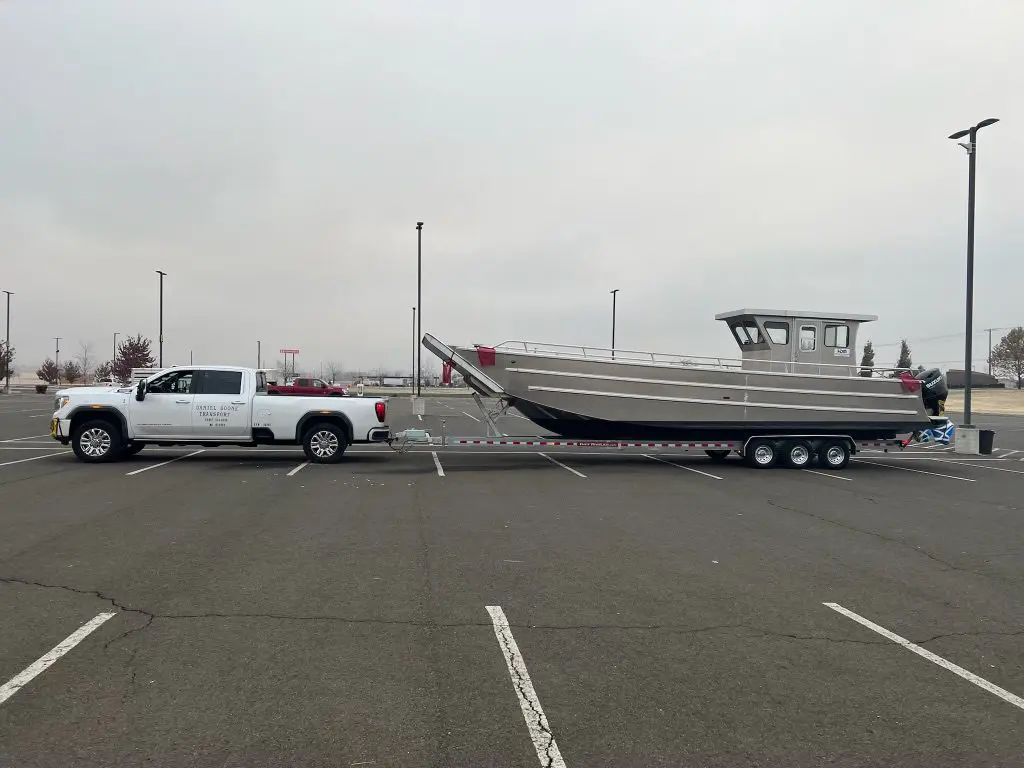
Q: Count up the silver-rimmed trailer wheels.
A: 3